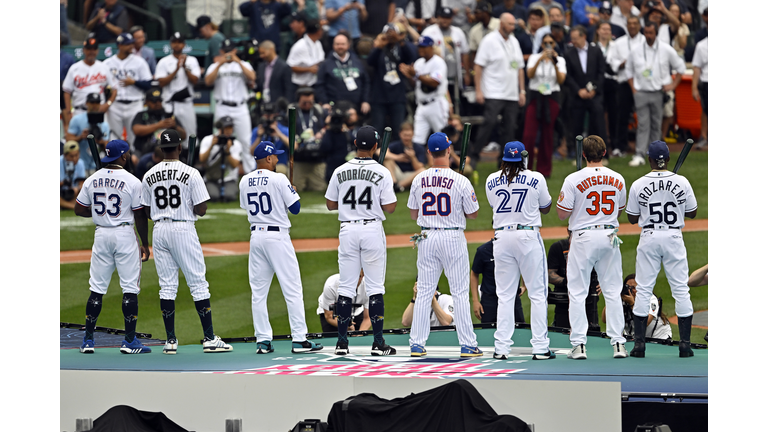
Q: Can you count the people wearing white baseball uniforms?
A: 13